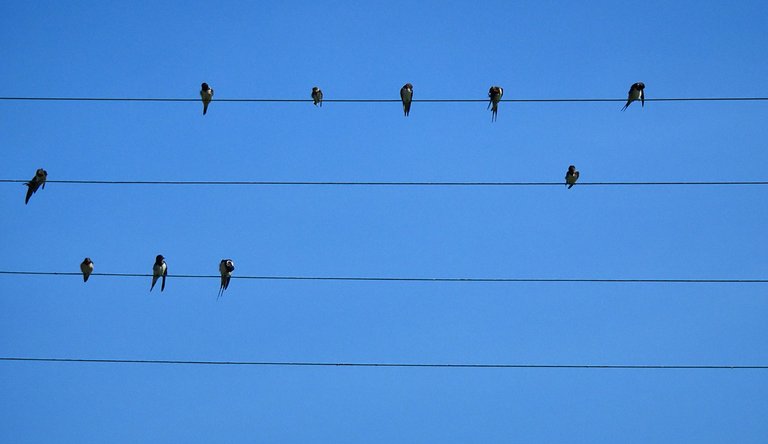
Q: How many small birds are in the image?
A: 10